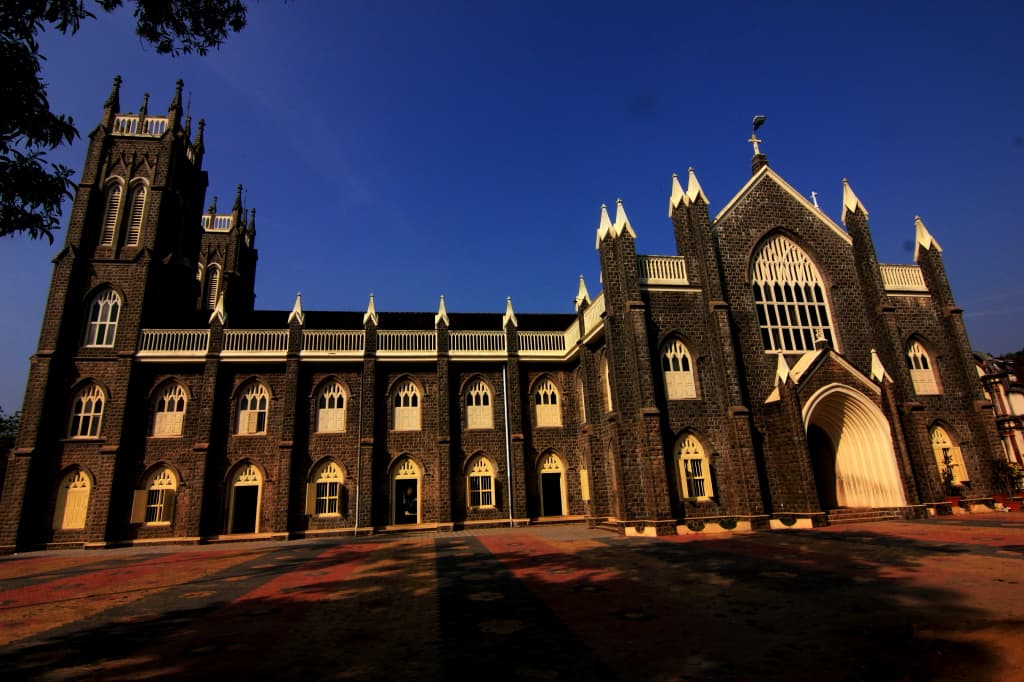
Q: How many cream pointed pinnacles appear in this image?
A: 14